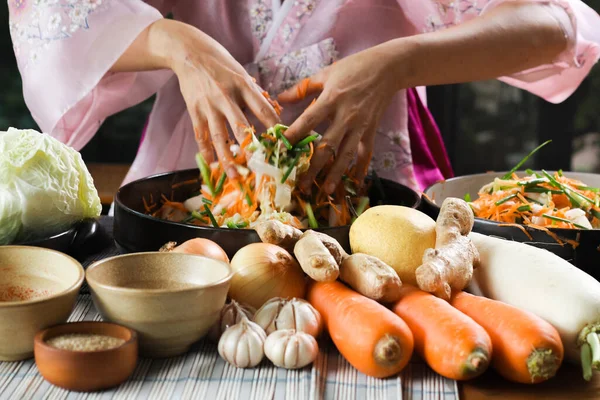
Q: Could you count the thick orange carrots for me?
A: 3